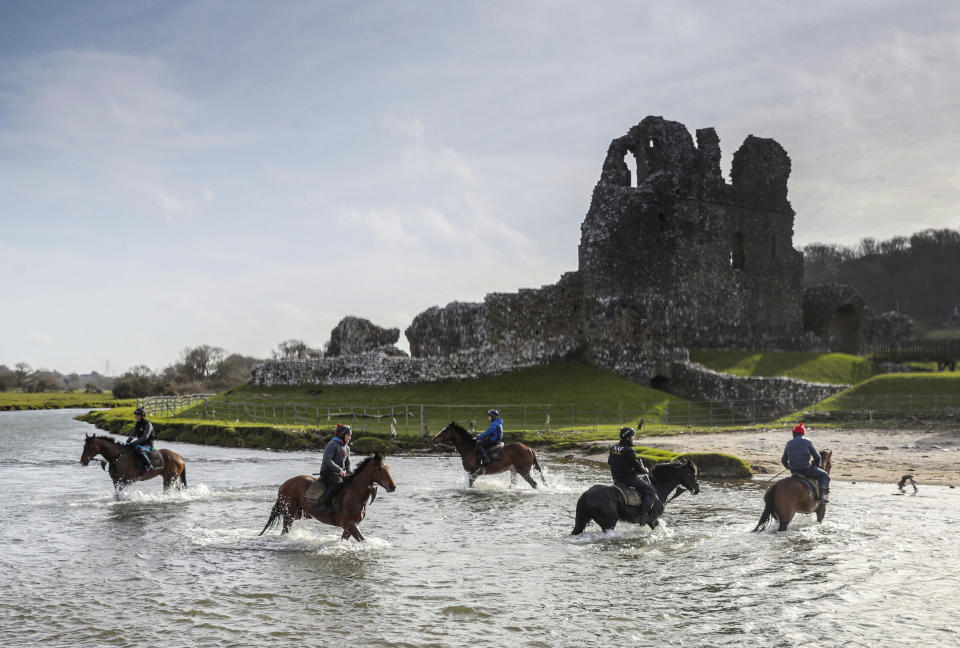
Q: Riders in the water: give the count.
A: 5